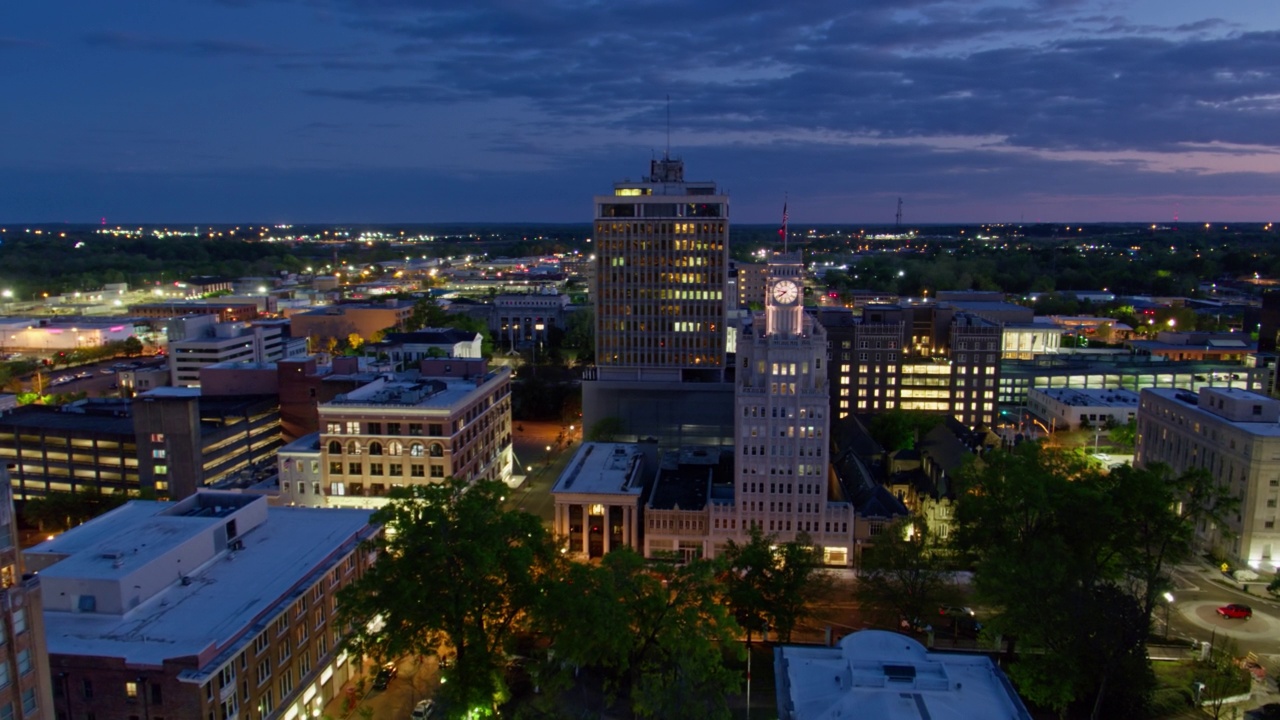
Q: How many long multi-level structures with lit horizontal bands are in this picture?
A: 2